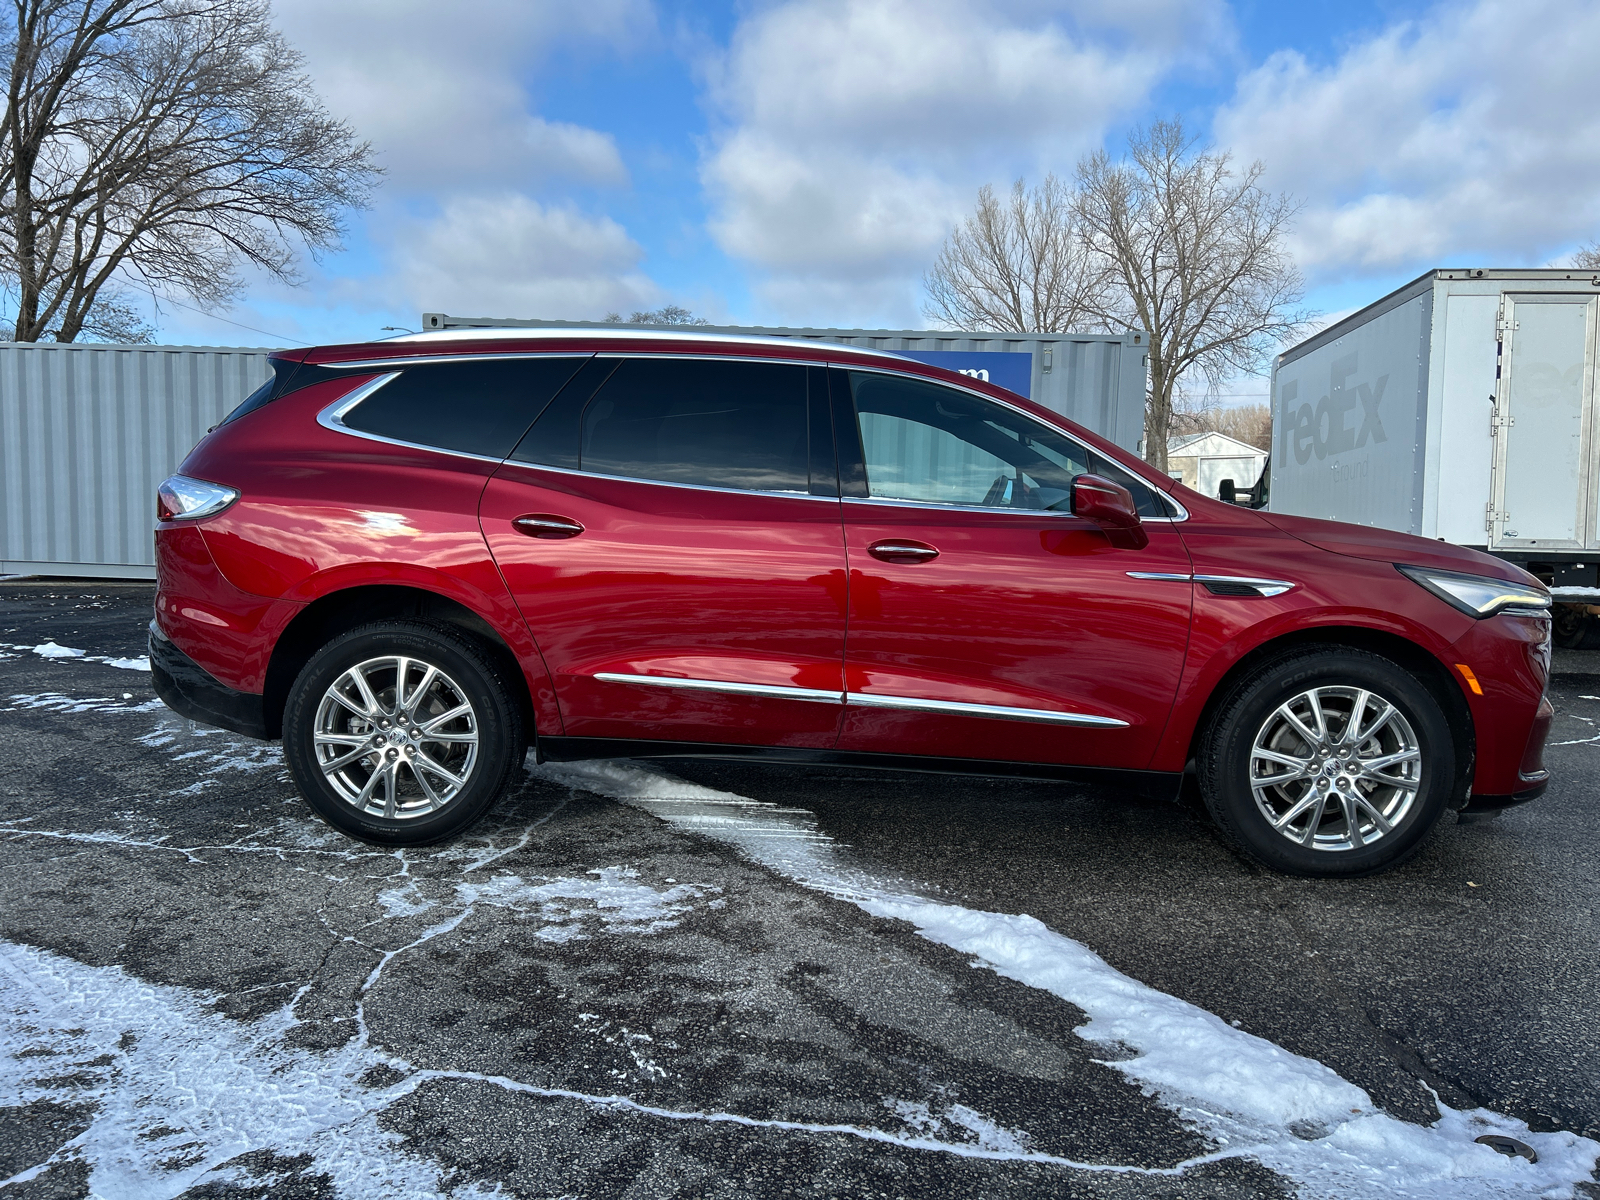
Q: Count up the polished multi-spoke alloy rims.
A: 2